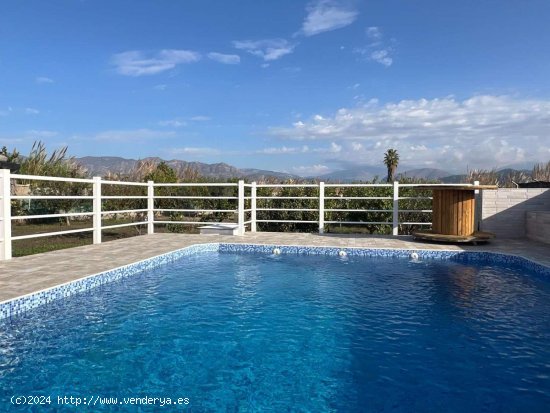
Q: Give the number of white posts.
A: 8